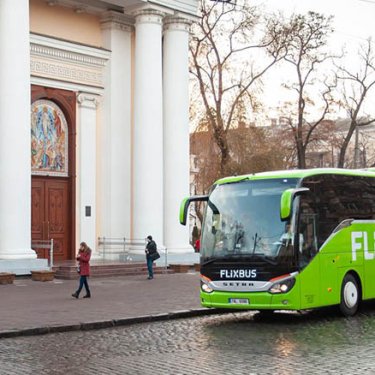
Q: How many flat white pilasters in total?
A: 2